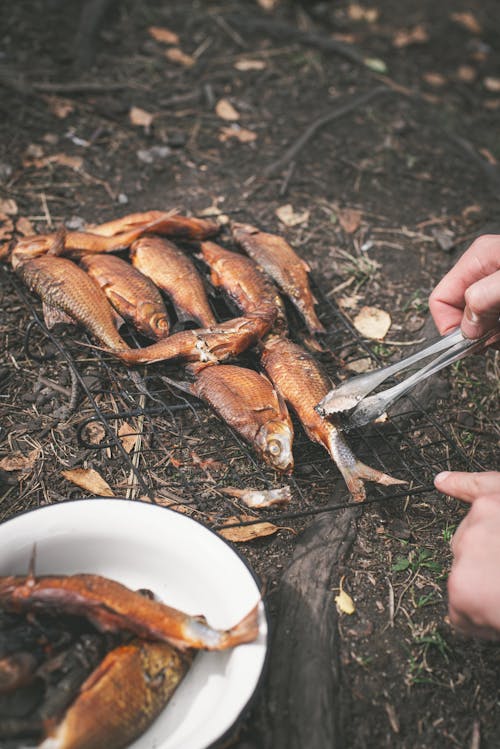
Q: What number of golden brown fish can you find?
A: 12